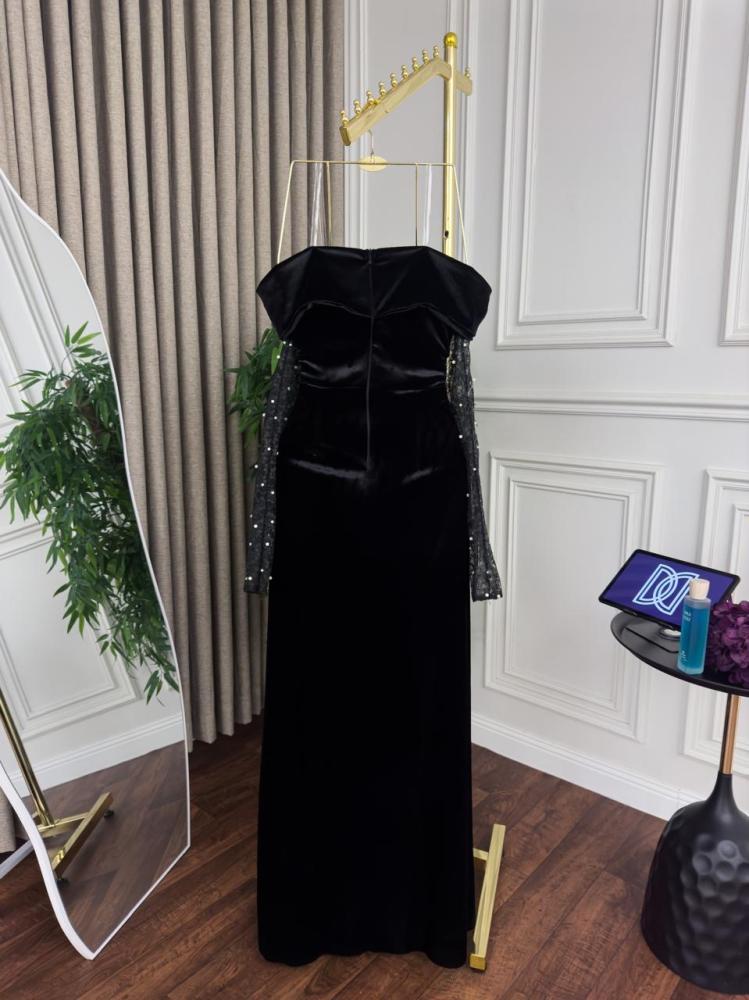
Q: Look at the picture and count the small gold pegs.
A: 10